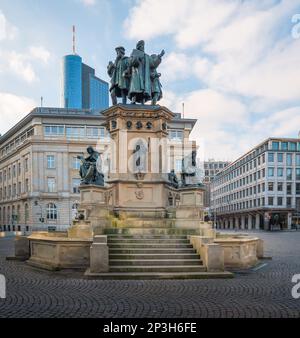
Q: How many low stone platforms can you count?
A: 2